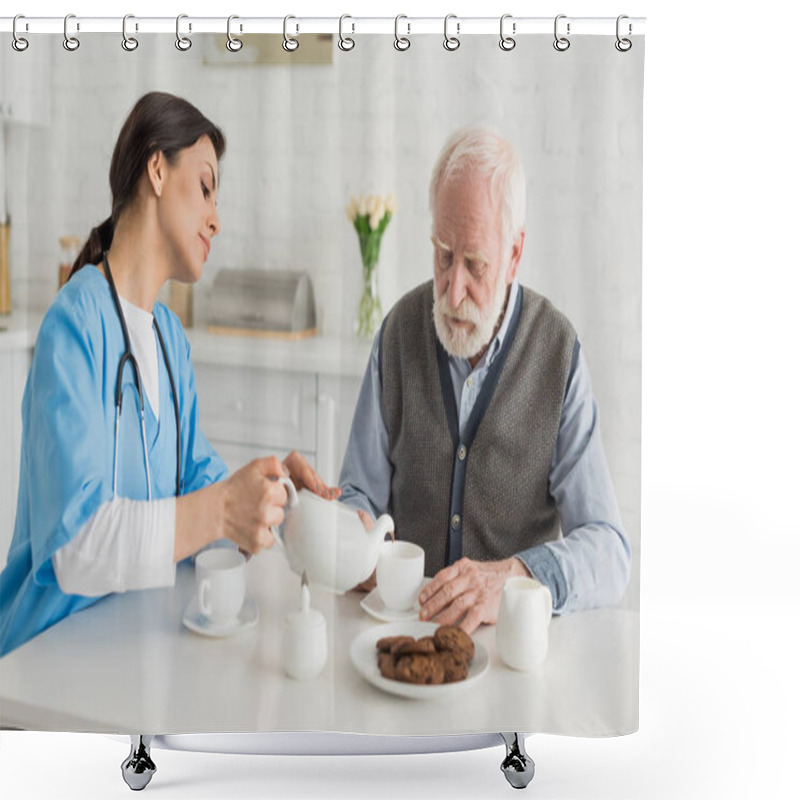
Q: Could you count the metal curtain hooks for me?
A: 12